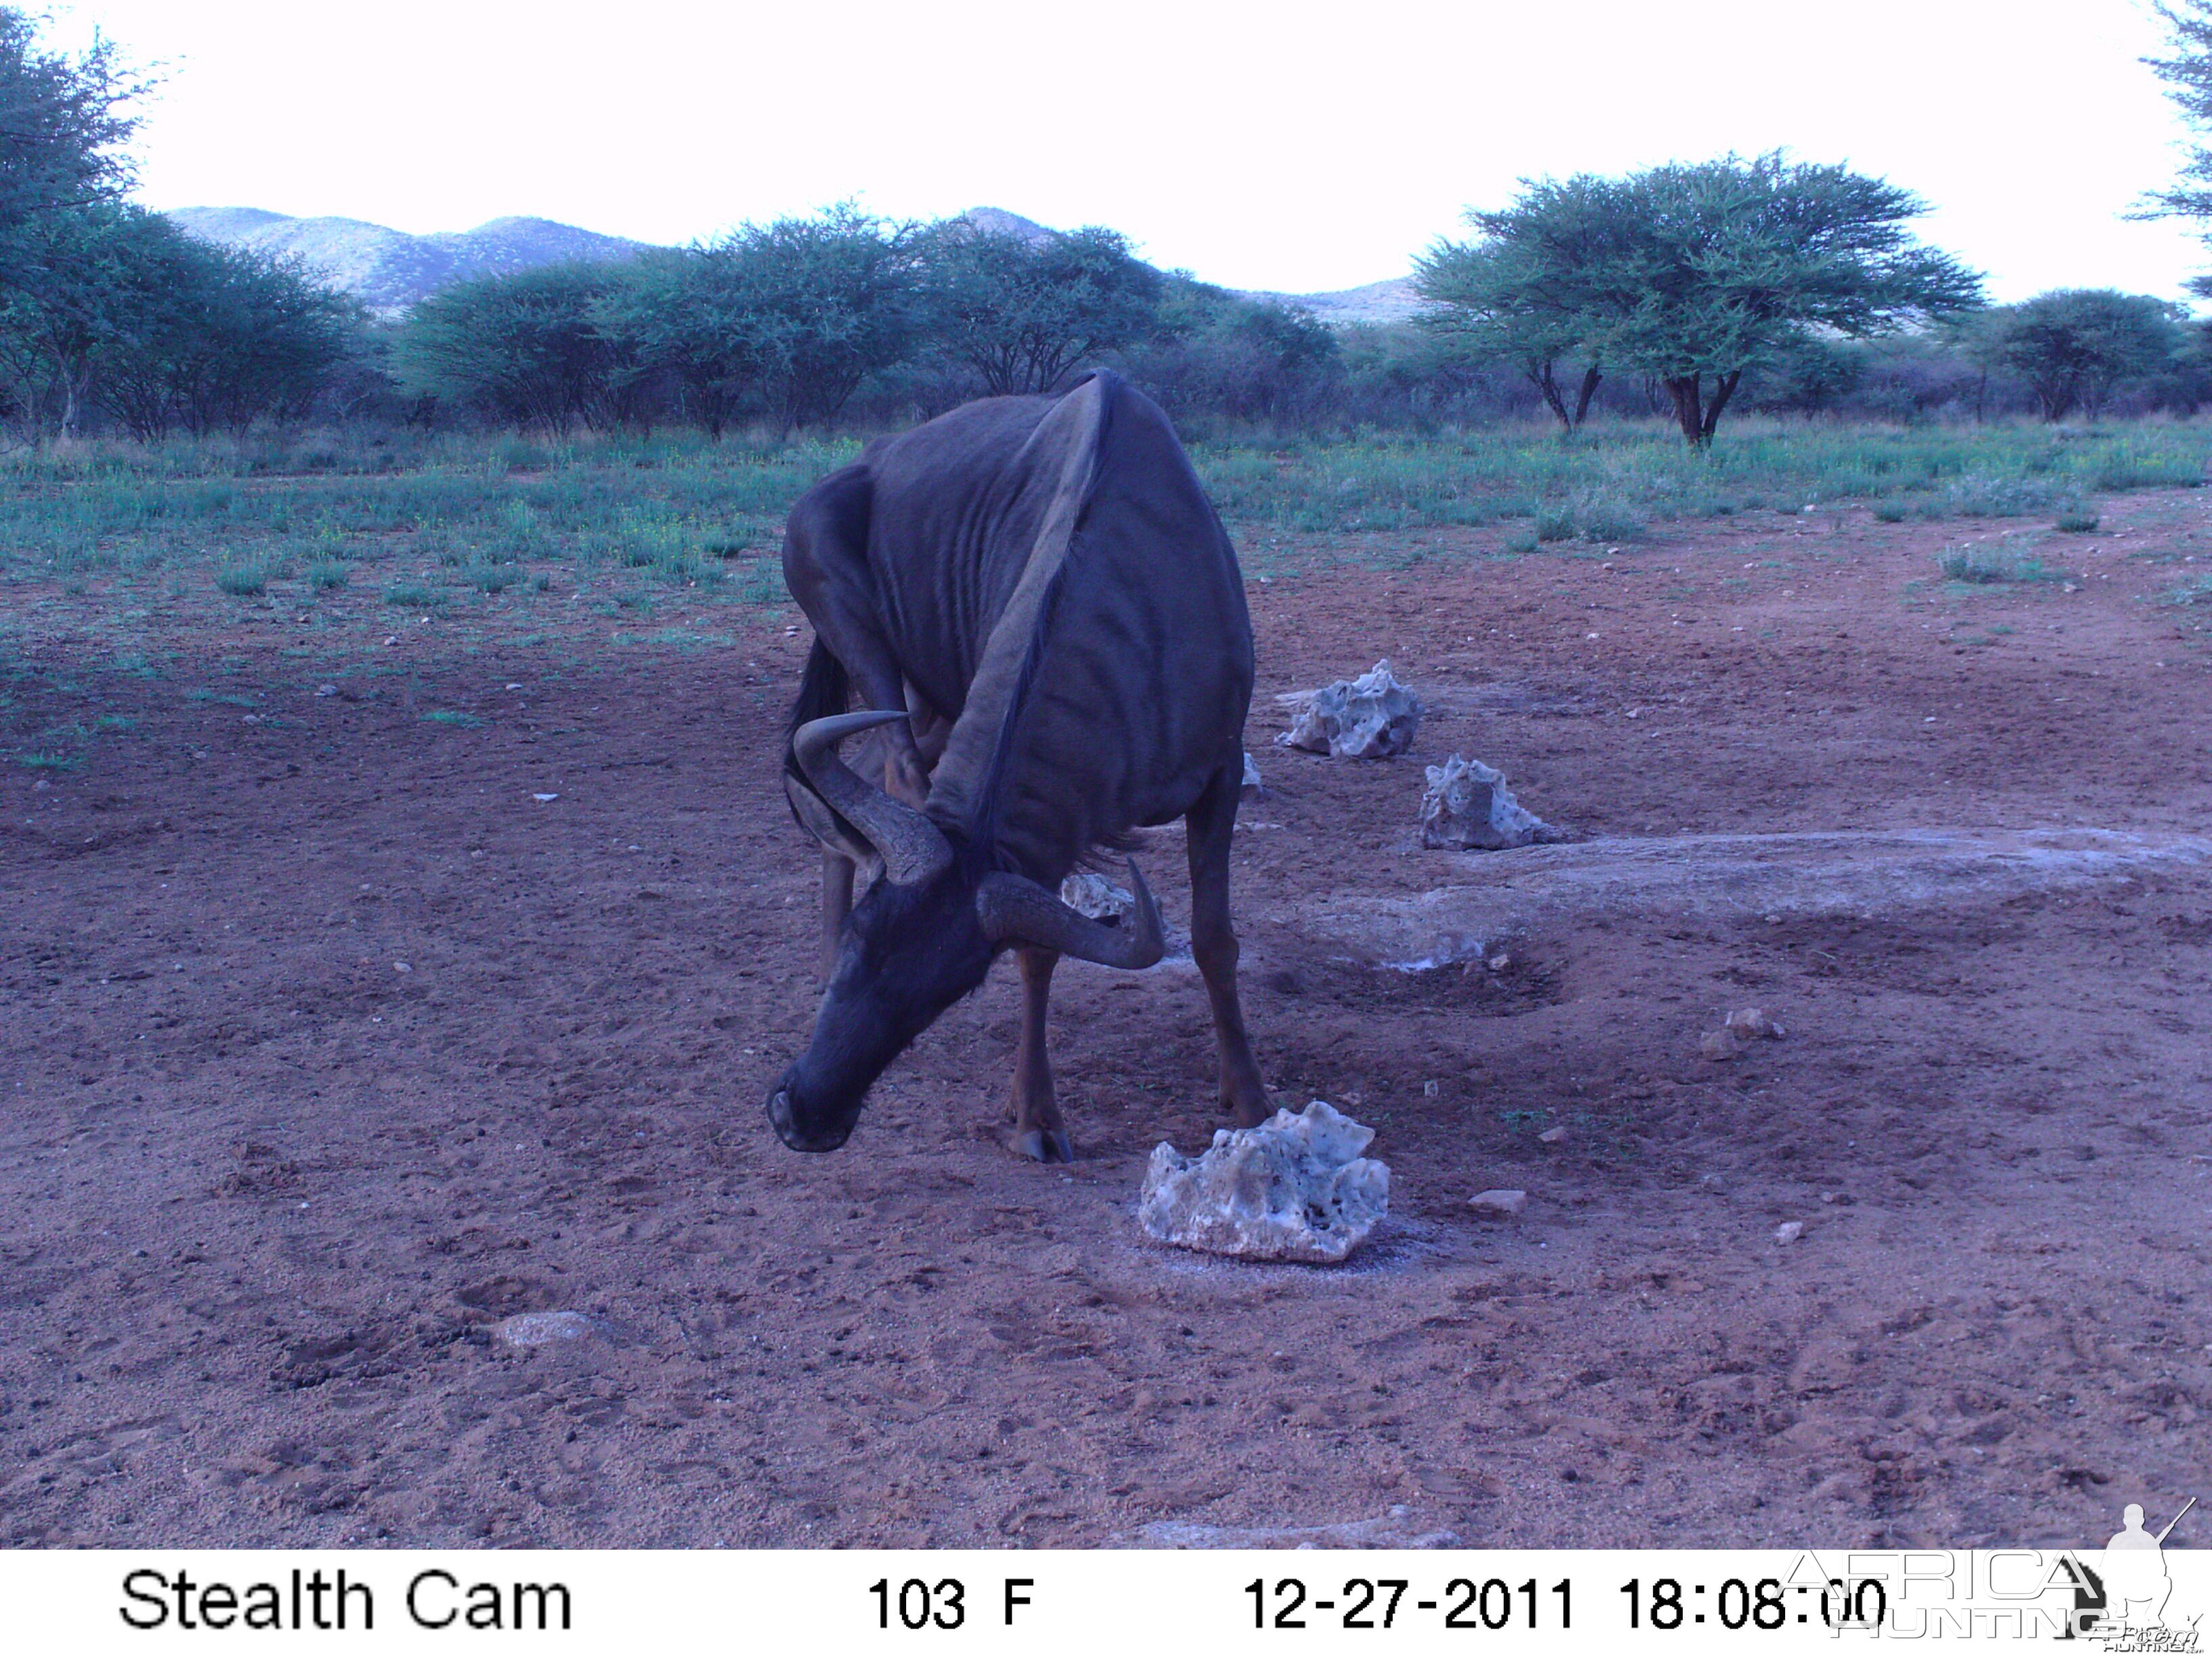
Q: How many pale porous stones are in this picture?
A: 5